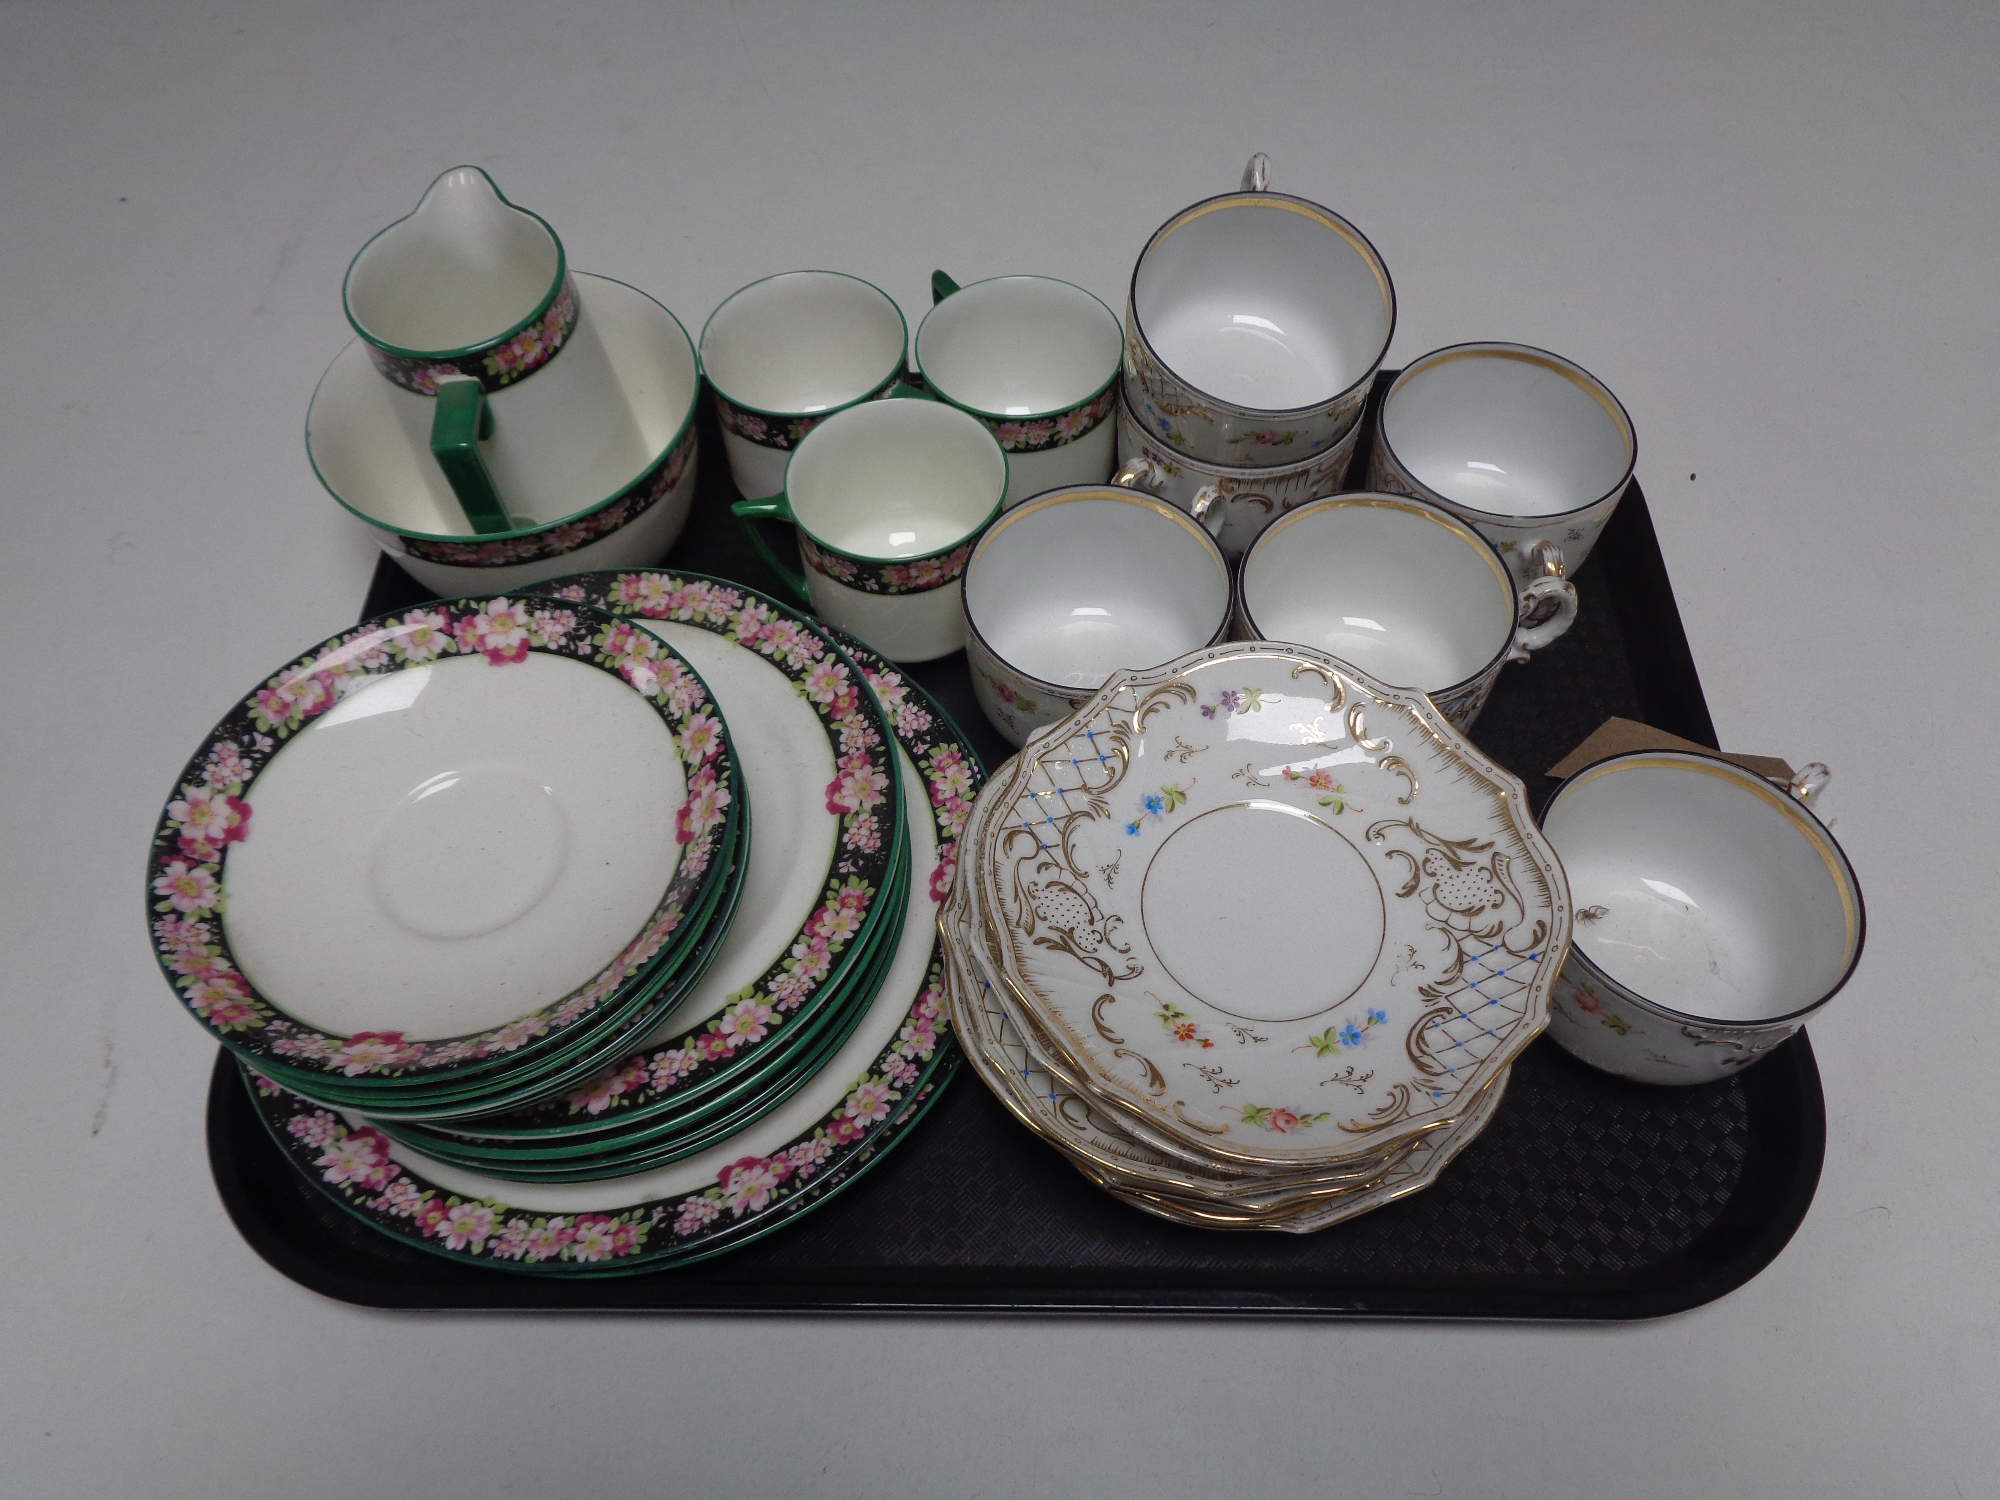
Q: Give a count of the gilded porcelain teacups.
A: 6